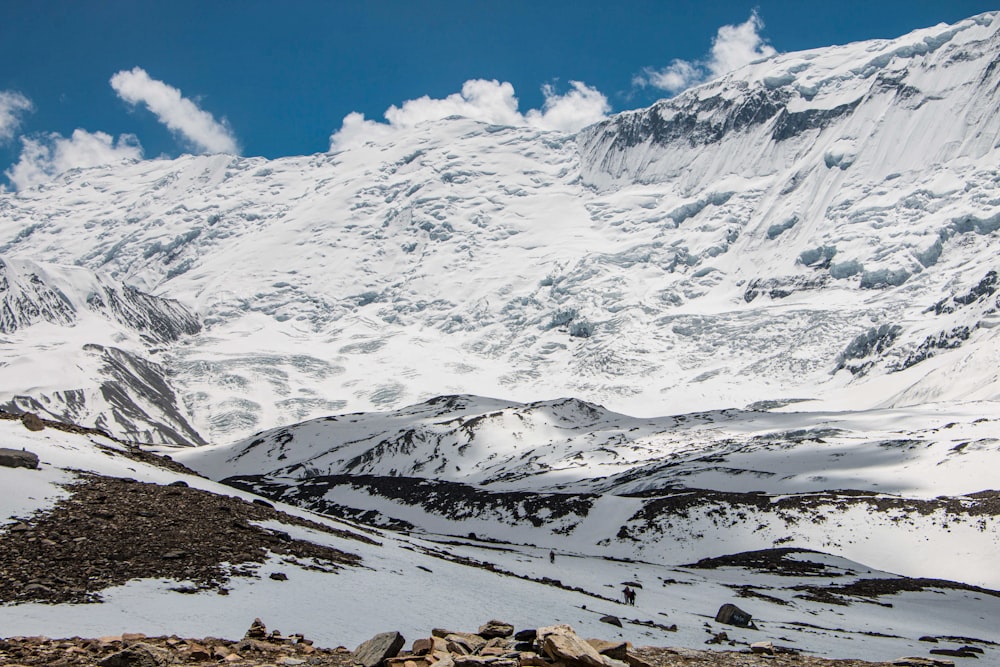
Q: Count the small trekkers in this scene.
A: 3